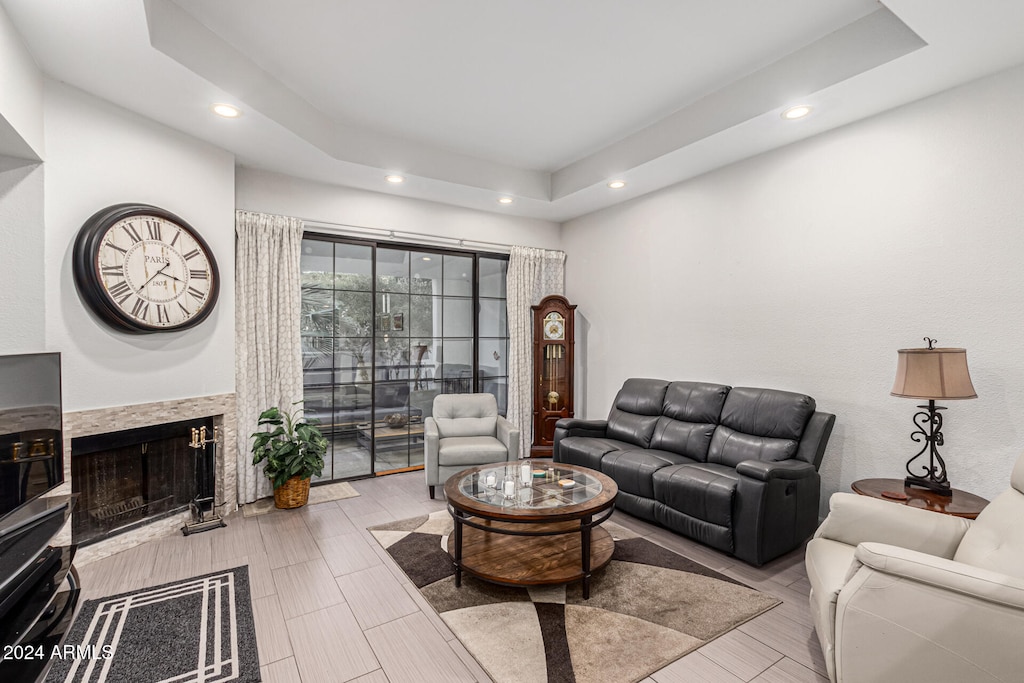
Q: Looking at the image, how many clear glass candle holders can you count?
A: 3